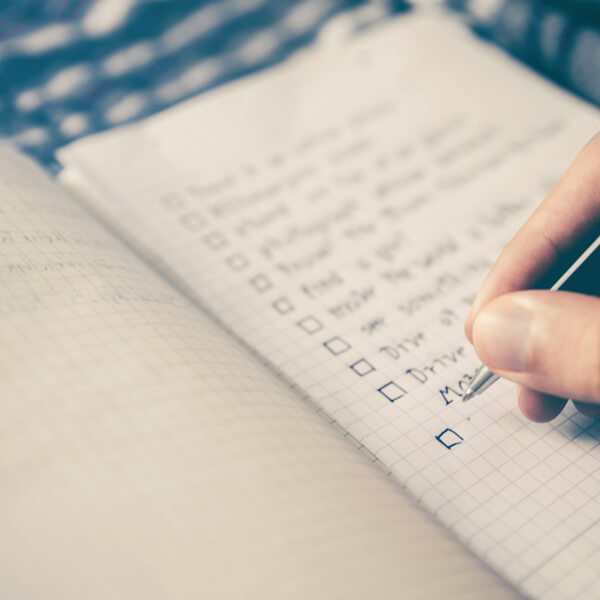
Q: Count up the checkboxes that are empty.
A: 11